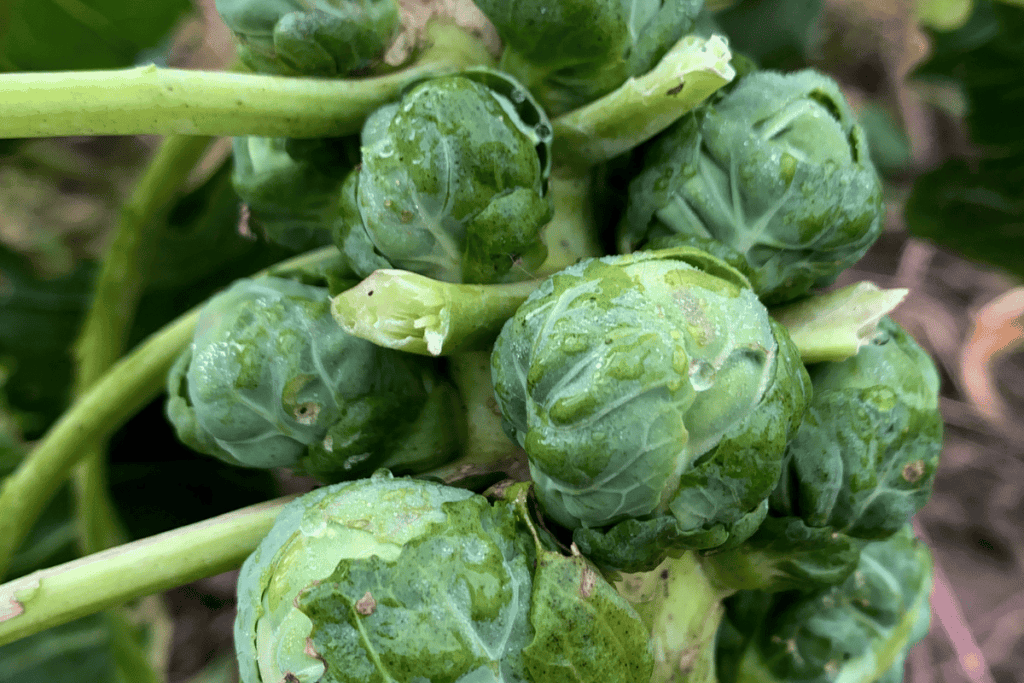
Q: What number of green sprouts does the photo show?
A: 10